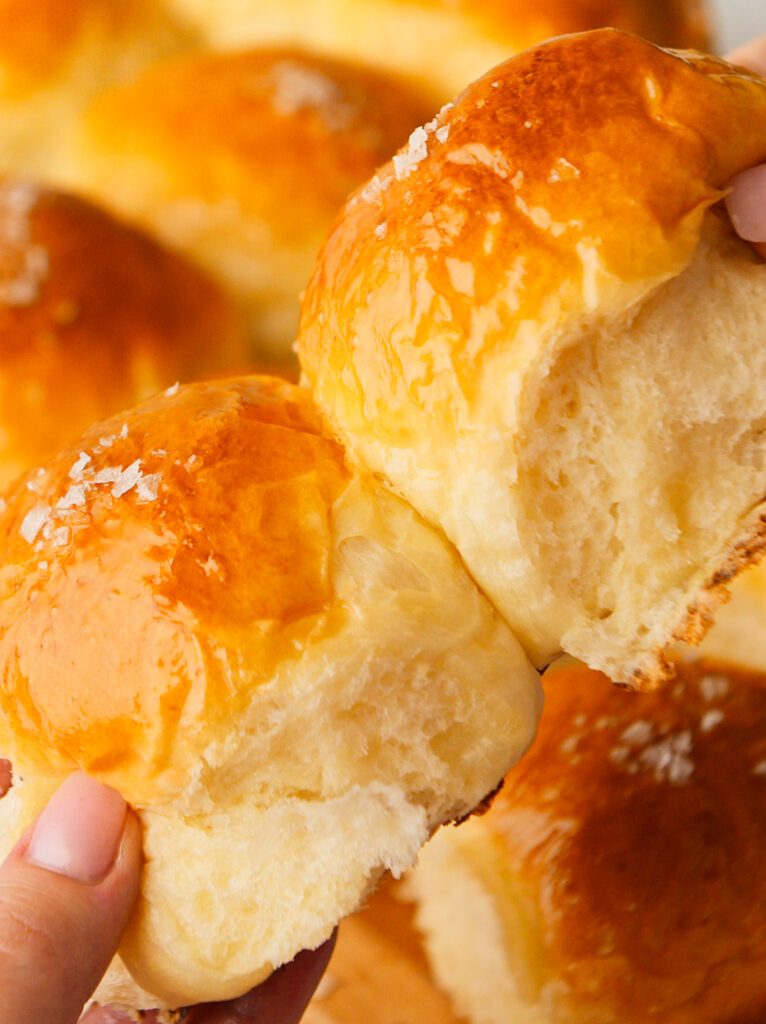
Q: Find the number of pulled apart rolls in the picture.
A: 2